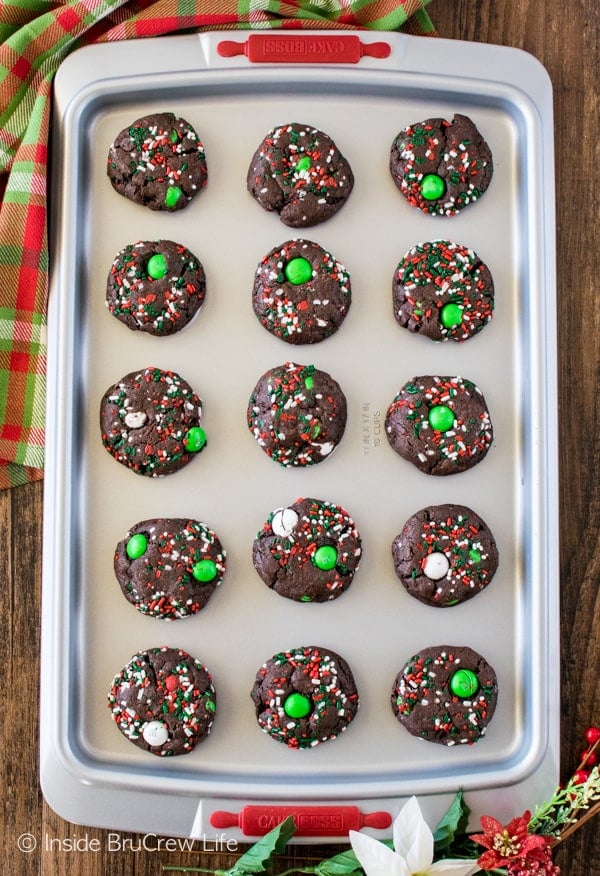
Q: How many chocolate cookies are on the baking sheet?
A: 15